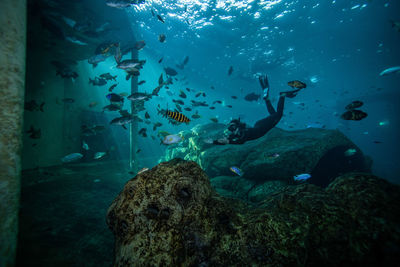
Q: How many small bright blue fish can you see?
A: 2